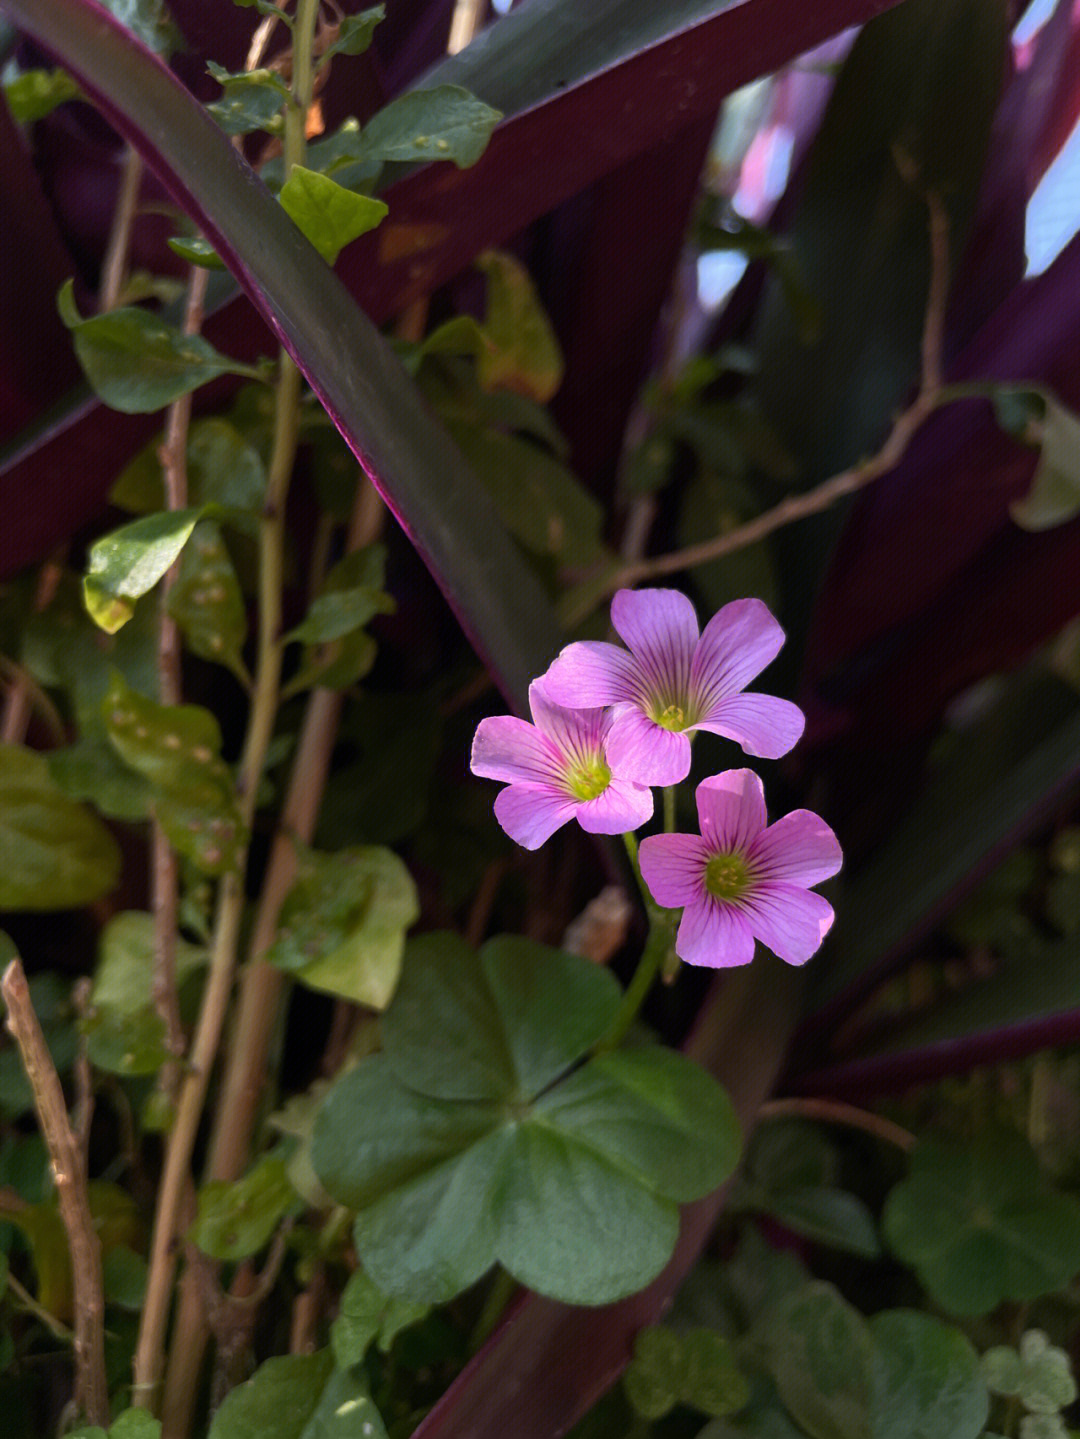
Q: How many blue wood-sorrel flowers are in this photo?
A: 0